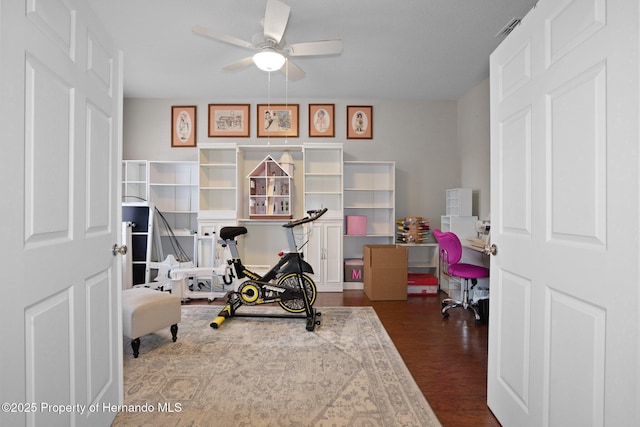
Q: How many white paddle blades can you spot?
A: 5